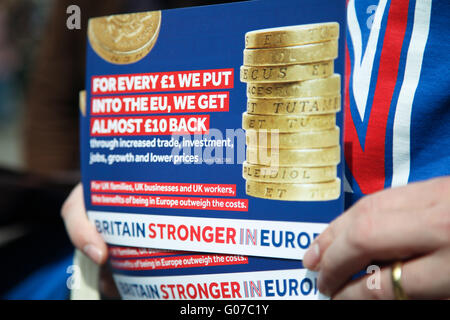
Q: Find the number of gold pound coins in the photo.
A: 11